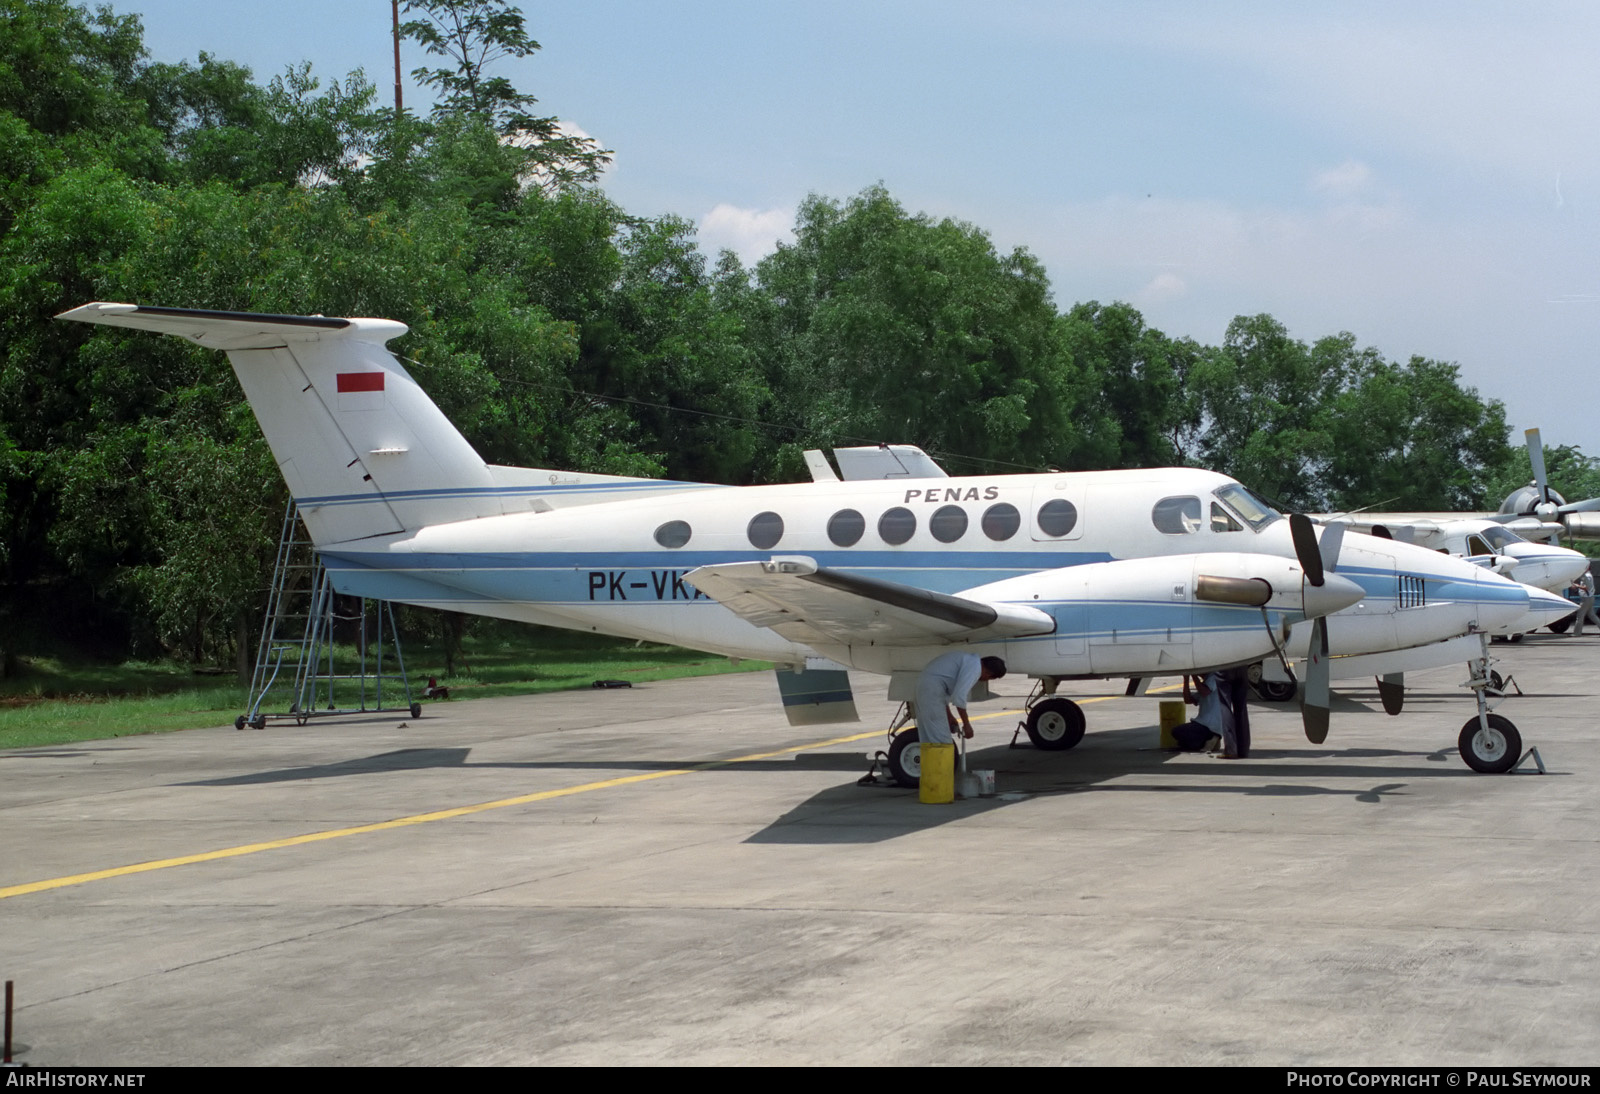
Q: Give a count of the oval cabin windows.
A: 7